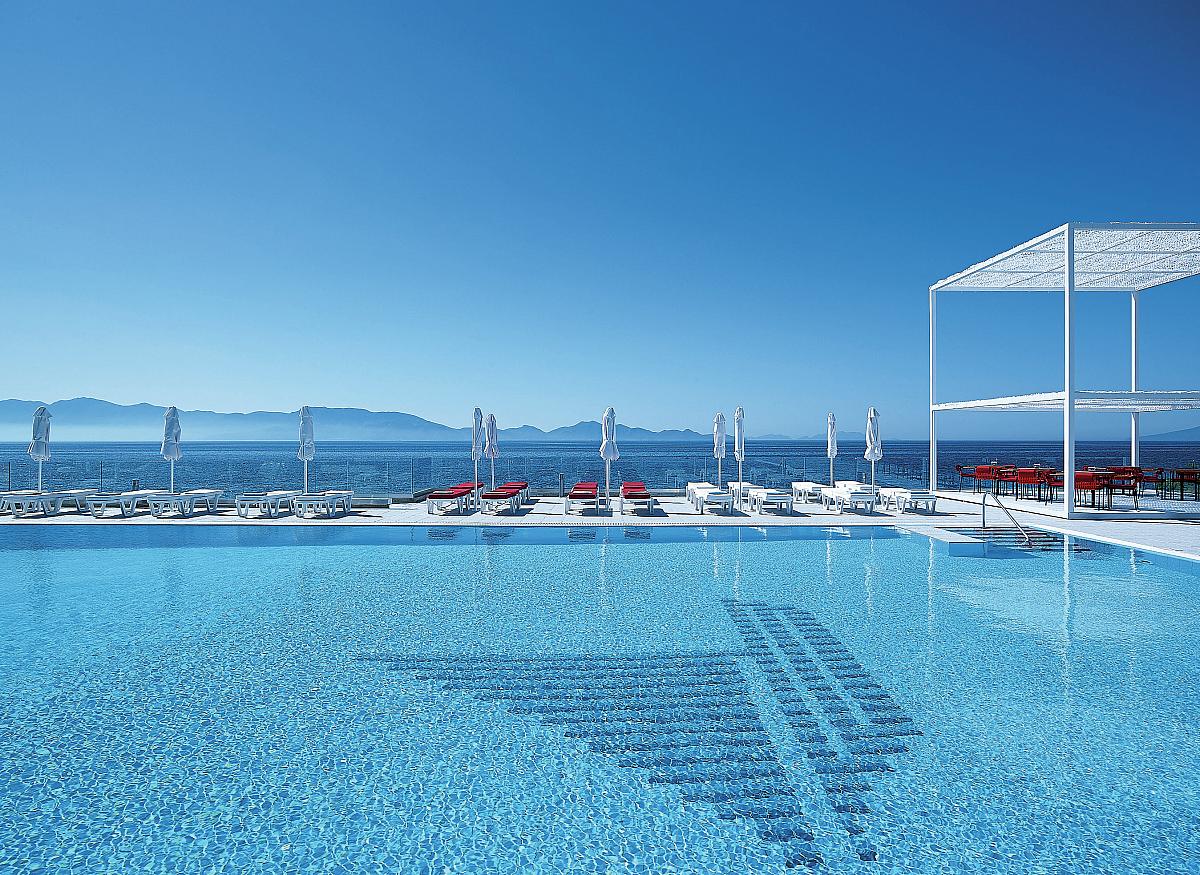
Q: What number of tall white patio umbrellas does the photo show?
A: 10